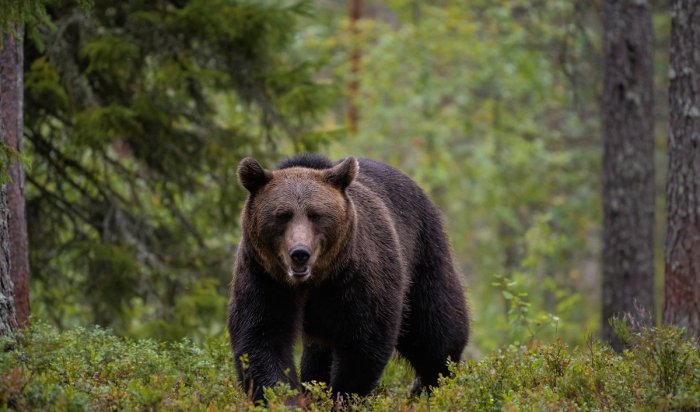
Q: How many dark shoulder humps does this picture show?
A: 1